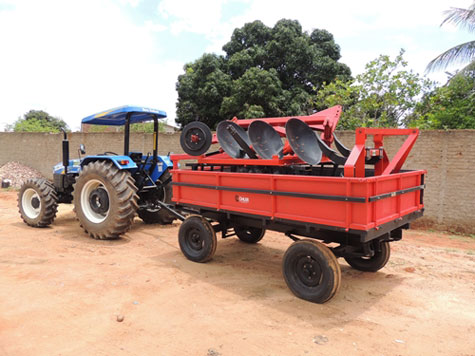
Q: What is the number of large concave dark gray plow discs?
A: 3